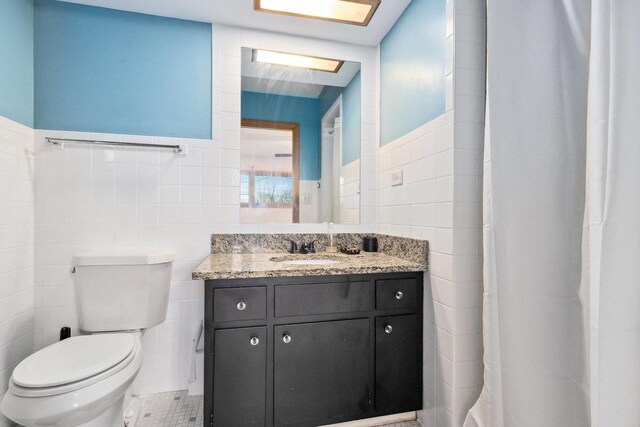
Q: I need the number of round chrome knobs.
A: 5